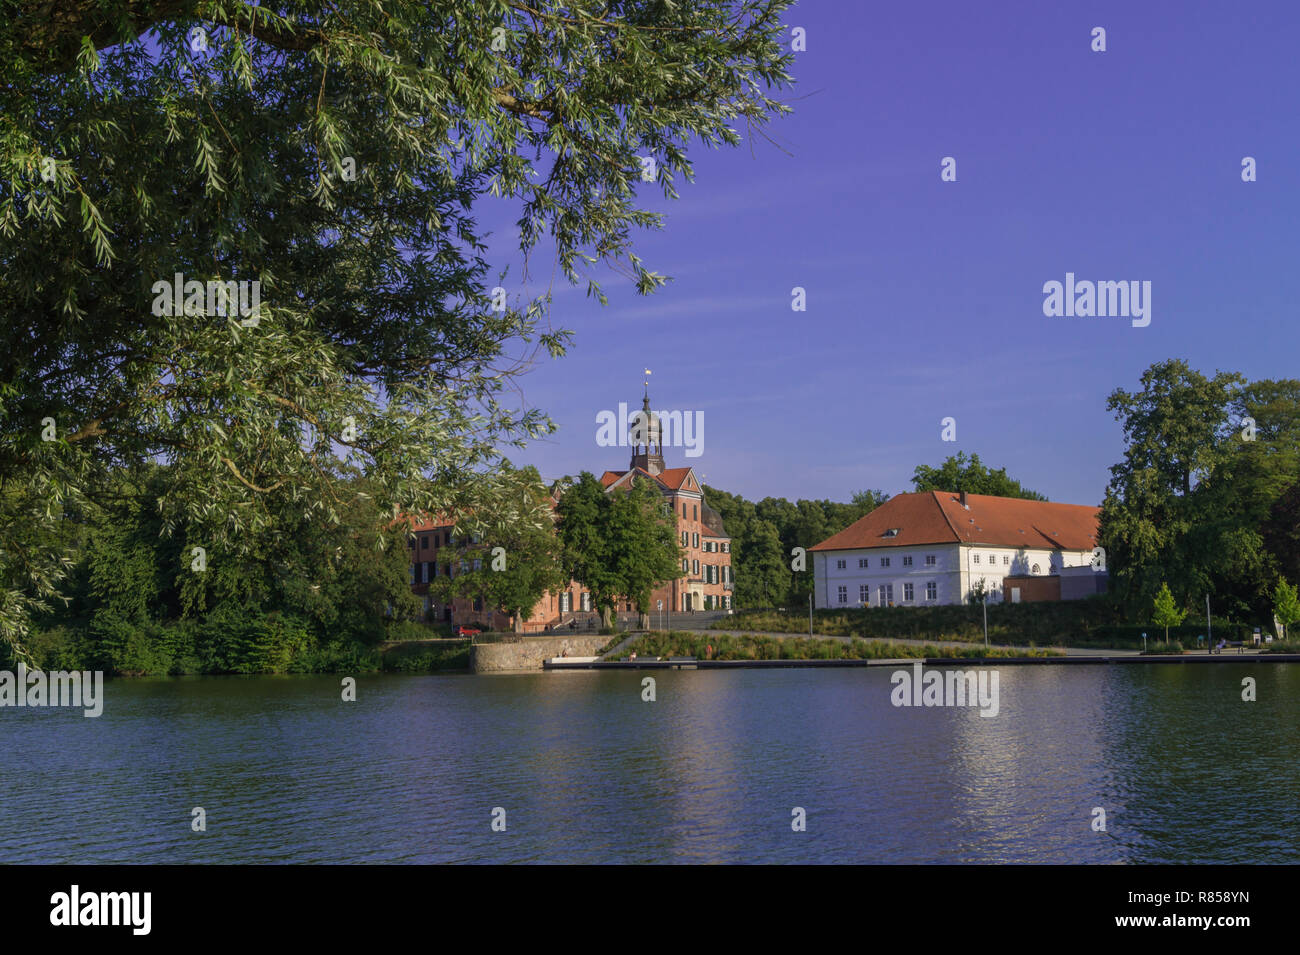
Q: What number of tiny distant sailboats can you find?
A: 0